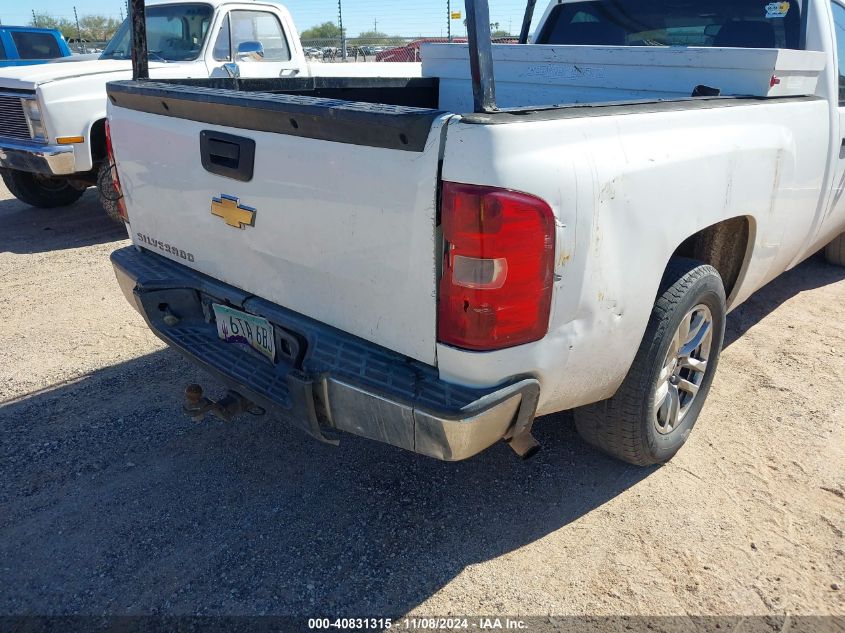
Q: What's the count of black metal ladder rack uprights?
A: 3